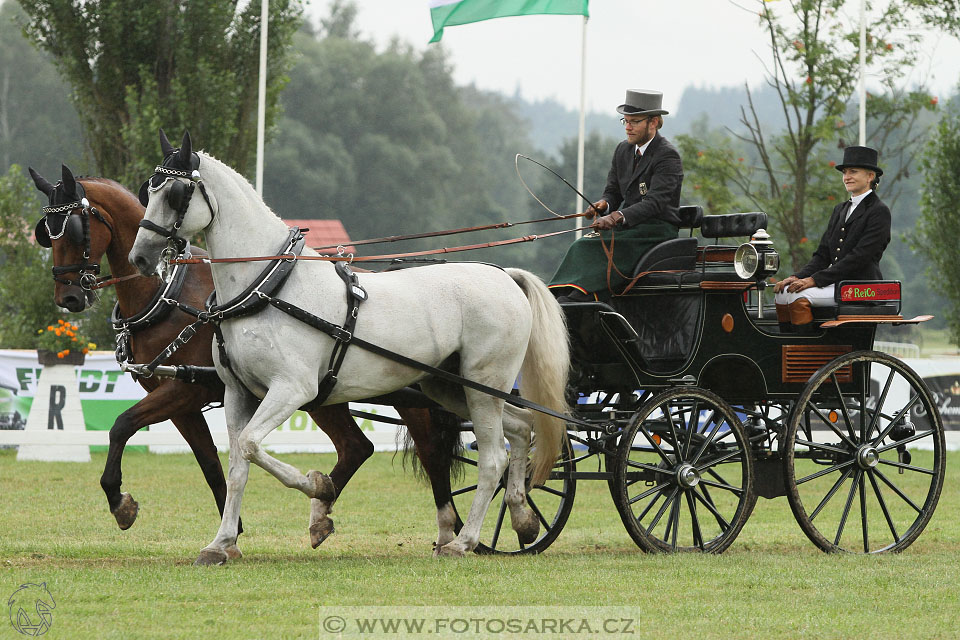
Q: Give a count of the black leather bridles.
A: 2